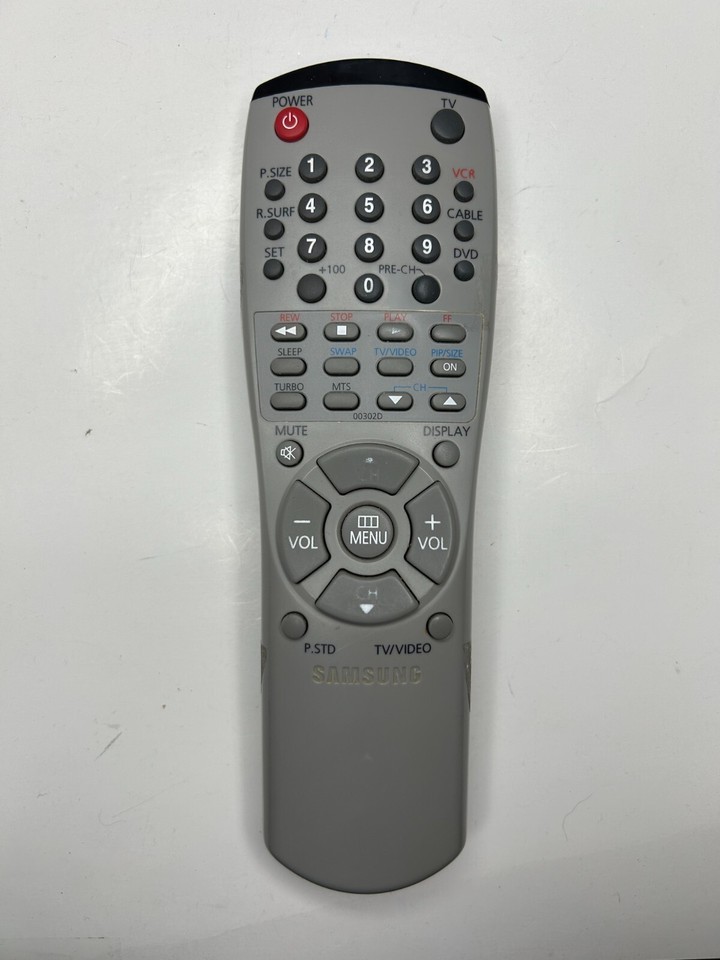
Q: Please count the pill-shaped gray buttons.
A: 12